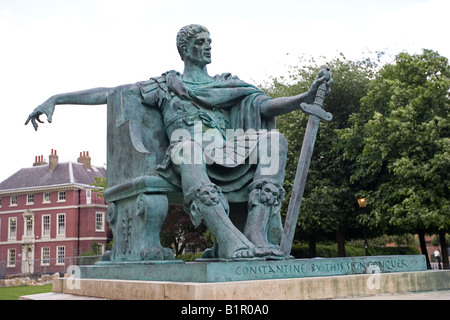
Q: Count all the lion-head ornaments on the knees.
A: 2